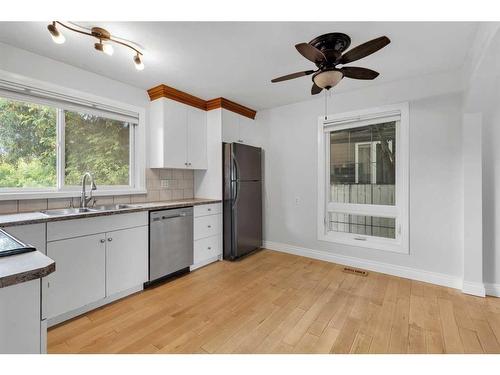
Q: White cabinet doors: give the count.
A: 6